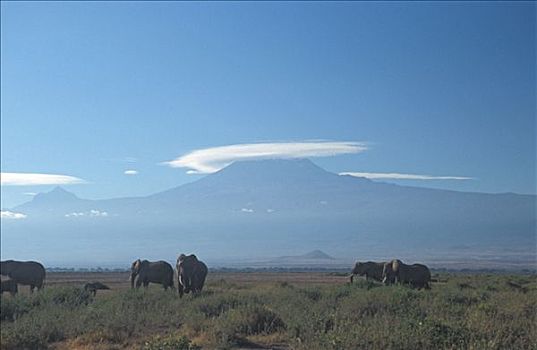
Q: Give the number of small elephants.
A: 2